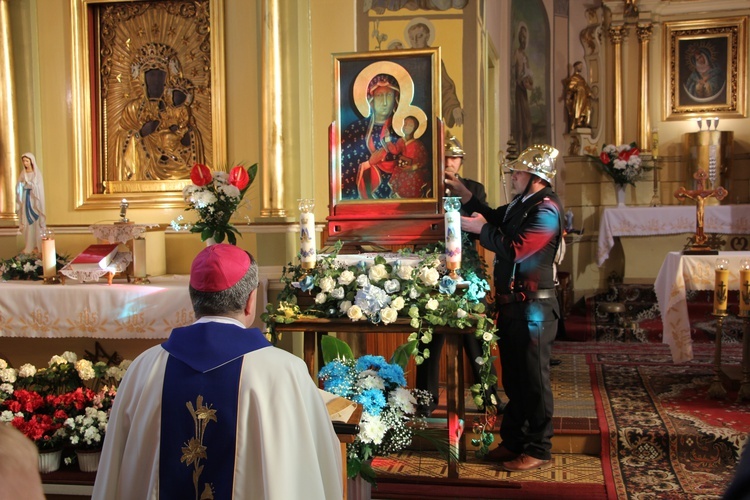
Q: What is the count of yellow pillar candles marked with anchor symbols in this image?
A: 2